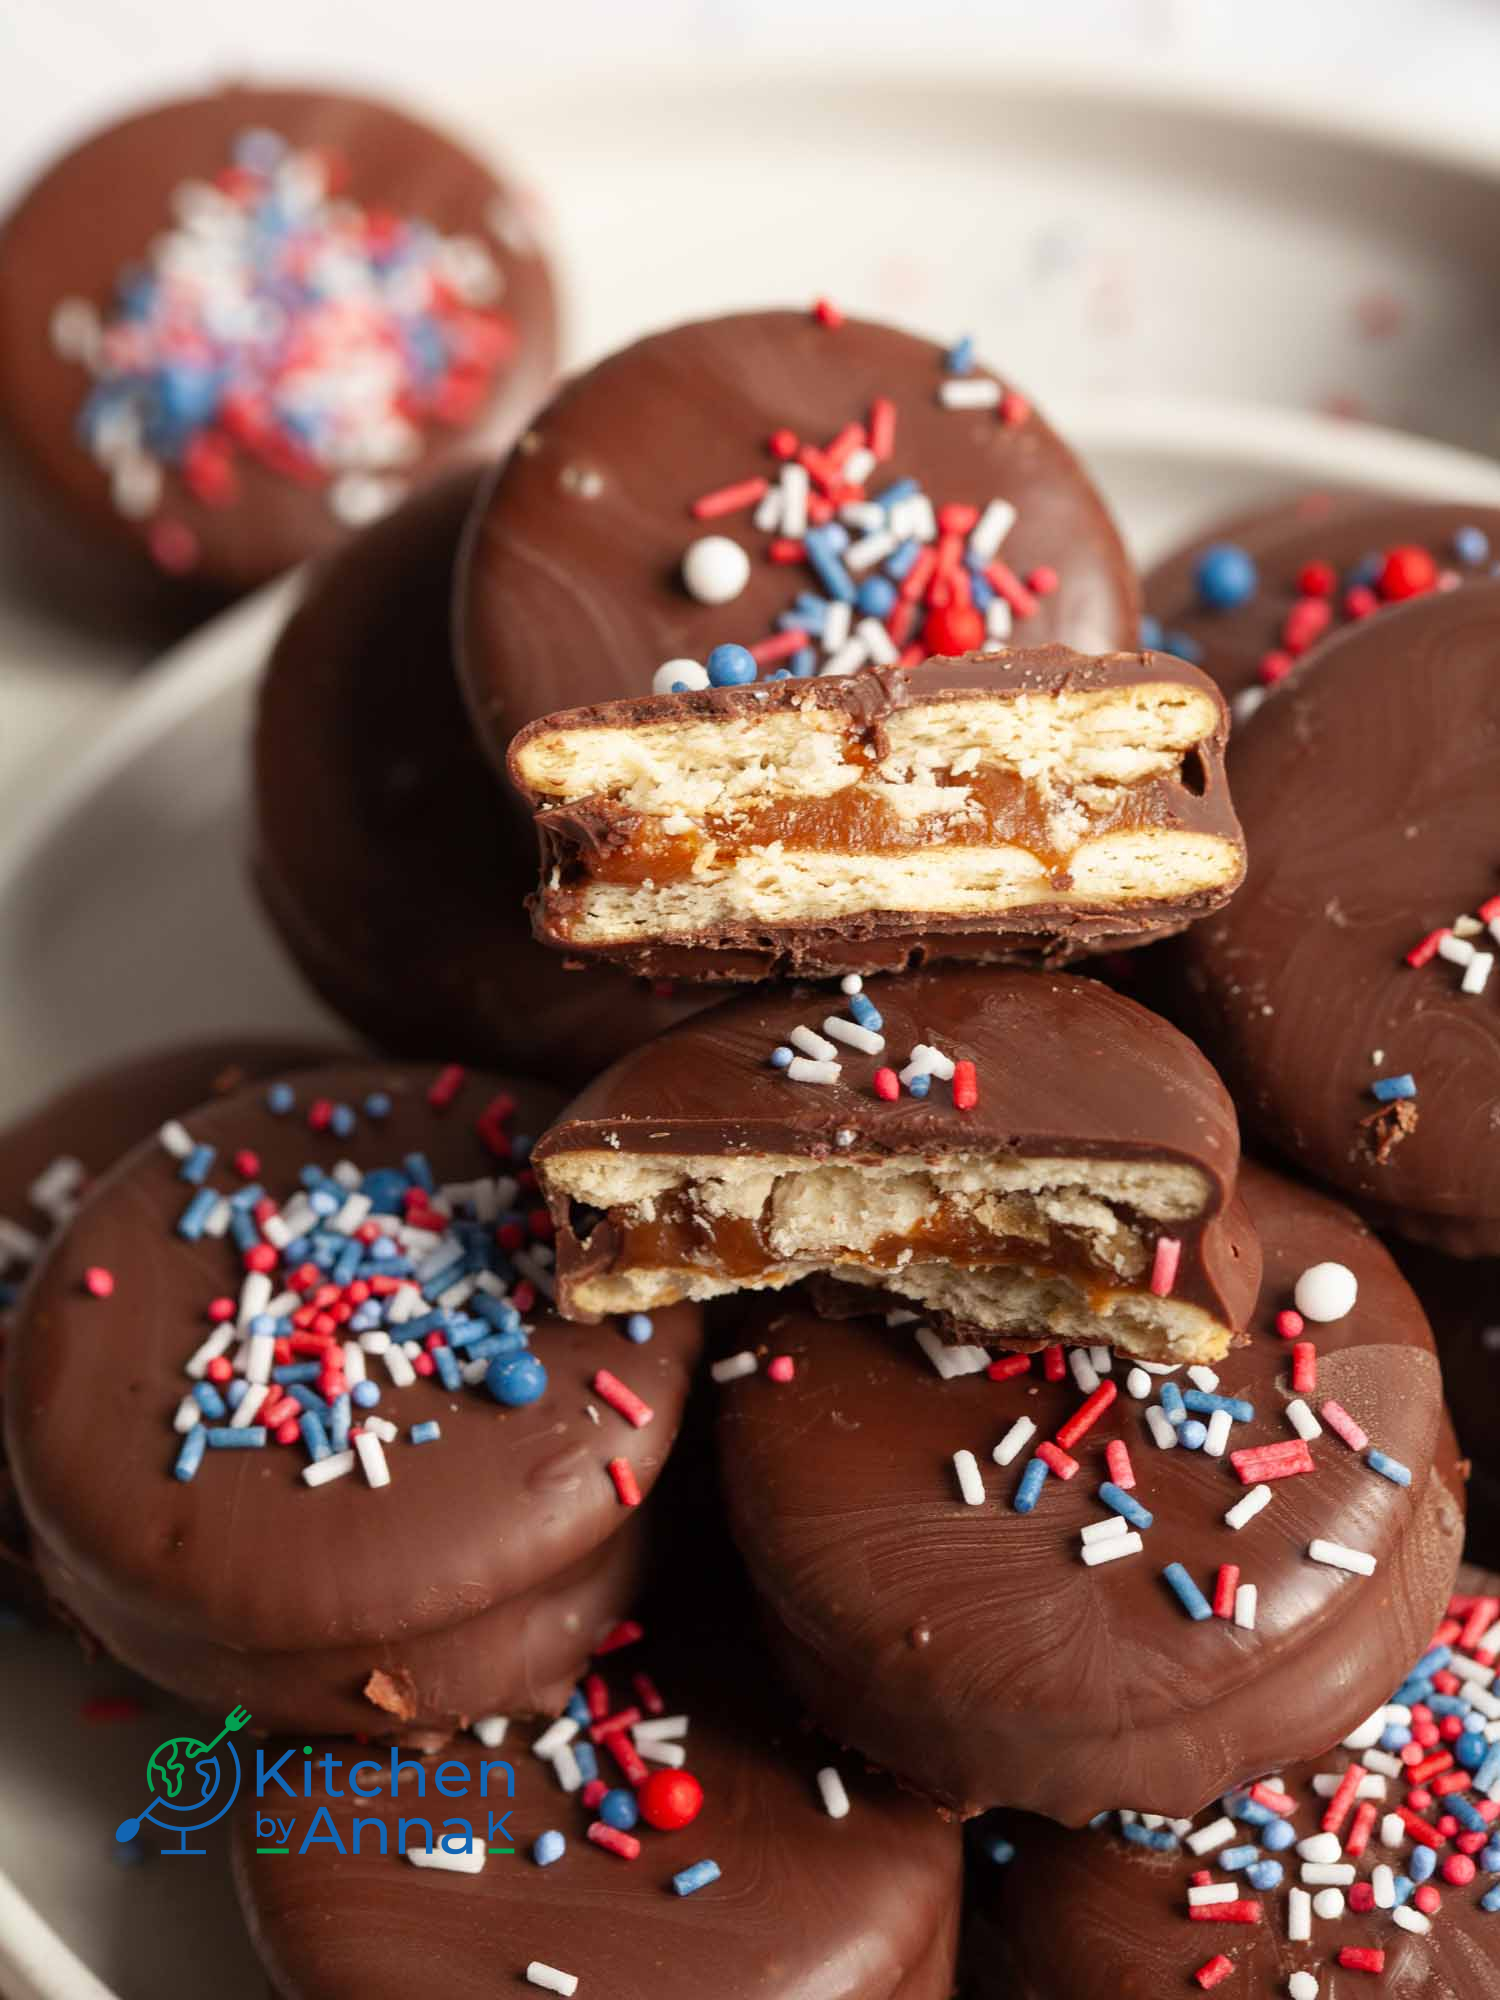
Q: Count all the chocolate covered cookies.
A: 12